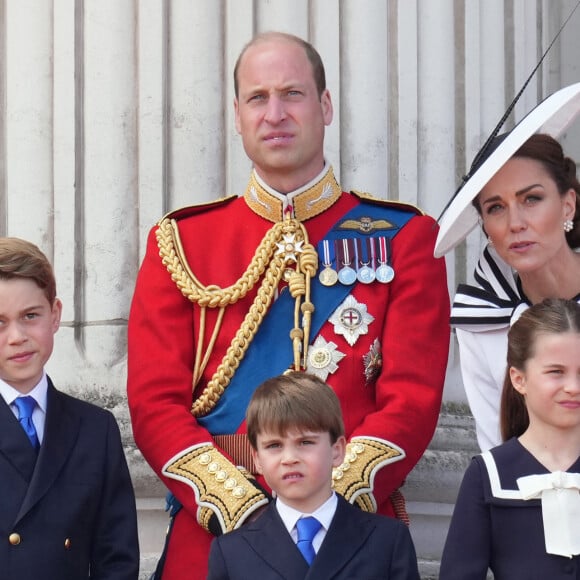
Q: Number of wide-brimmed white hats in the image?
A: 1